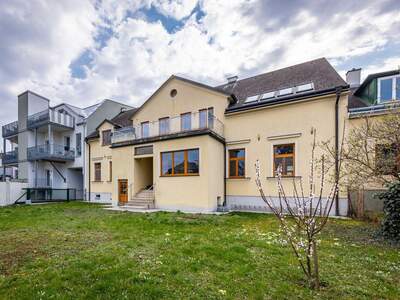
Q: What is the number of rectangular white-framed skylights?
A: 4